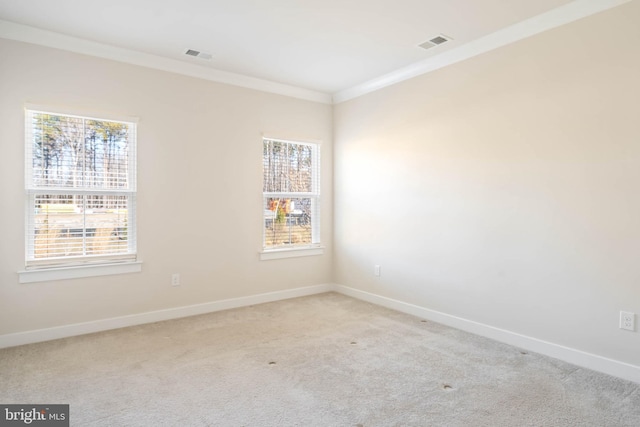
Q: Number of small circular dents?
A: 5